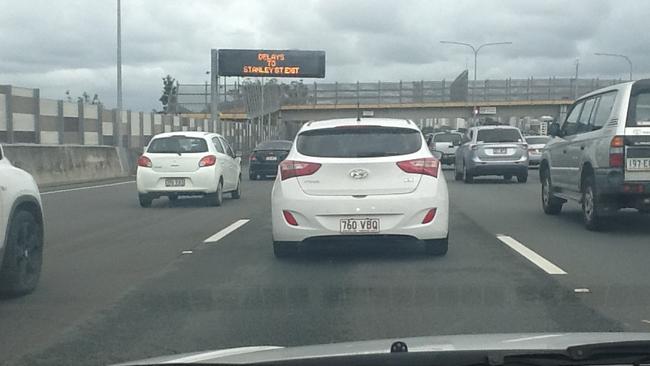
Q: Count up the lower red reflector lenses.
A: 2